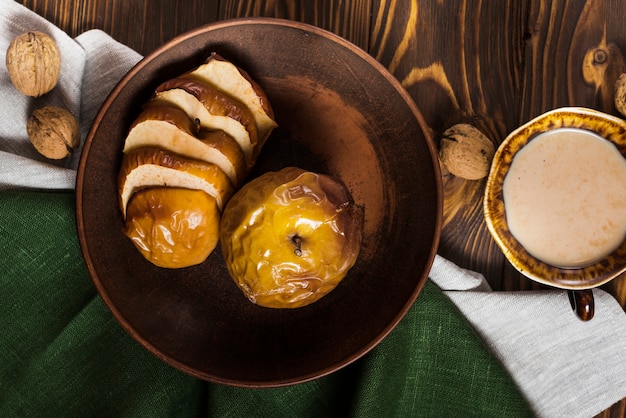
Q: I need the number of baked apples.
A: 2